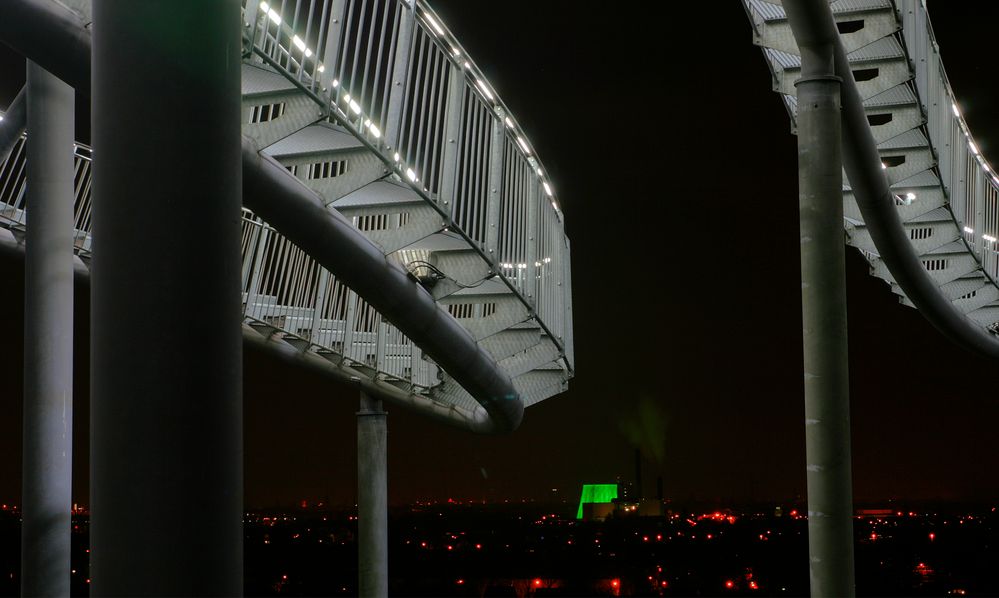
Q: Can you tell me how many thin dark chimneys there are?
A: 2